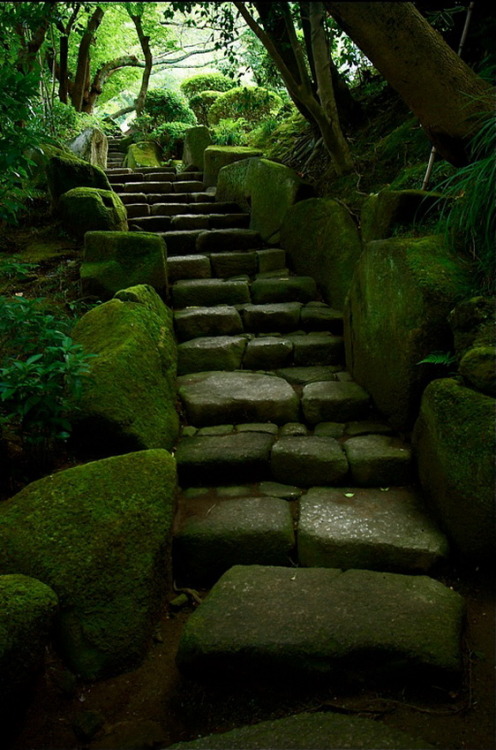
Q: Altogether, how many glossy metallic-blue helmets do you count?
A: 0